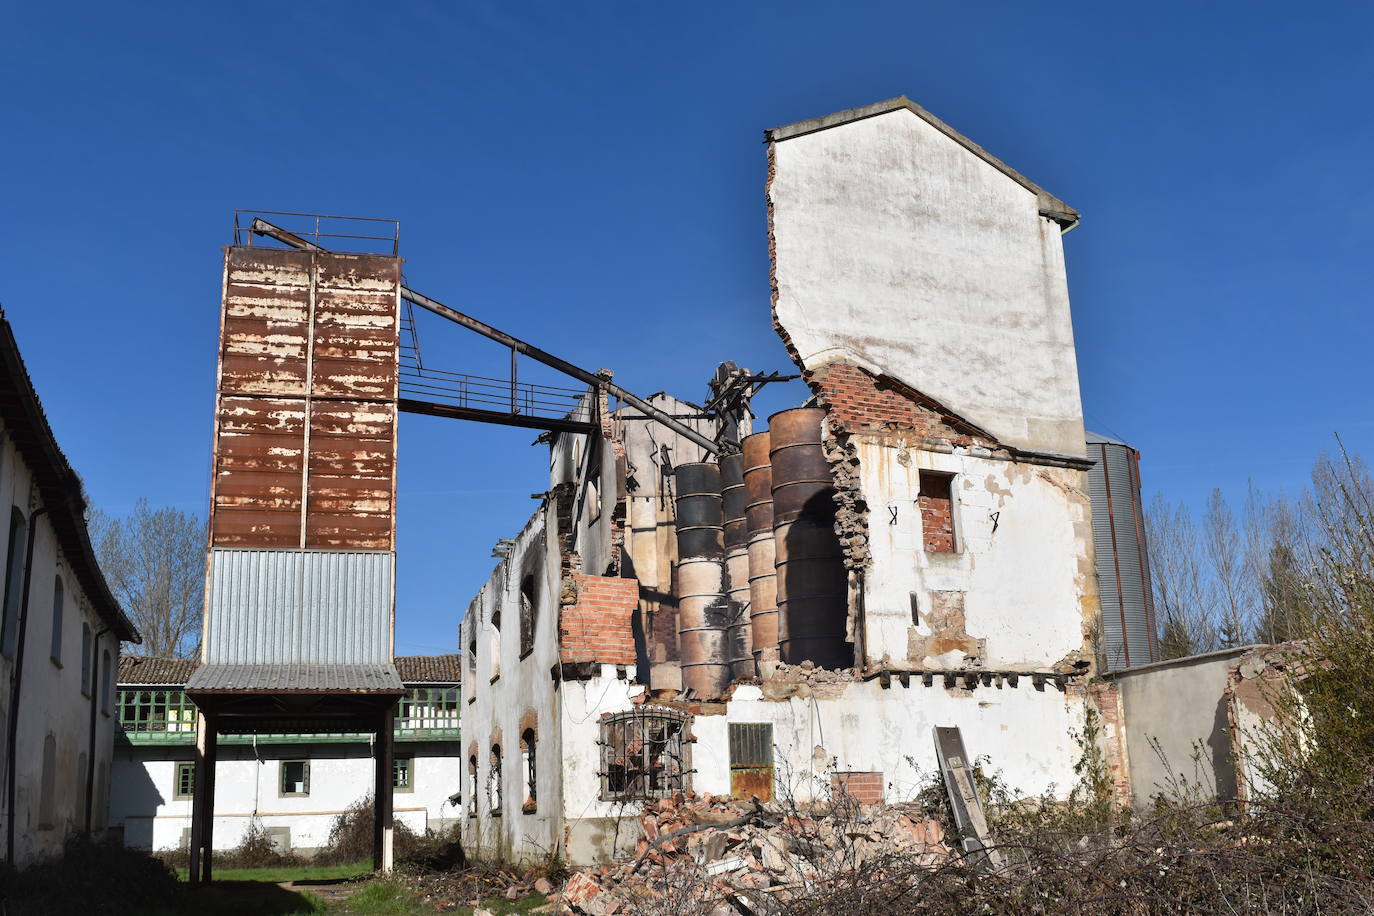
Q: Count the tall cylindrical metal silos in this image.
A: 5